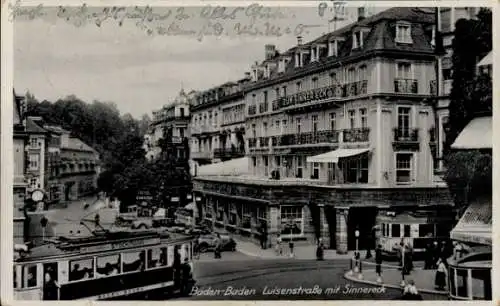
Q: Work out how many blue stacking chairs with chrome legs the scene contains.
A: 0